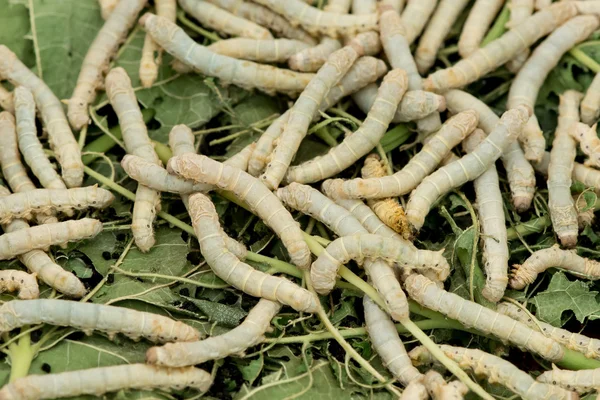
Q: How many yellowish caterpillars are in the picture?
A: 1